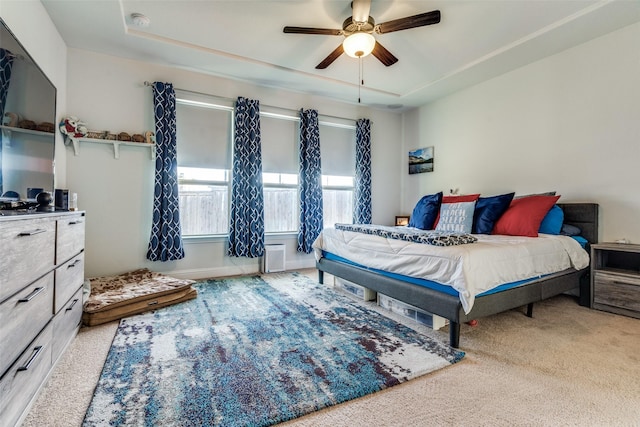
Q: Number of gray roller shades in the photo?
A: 3